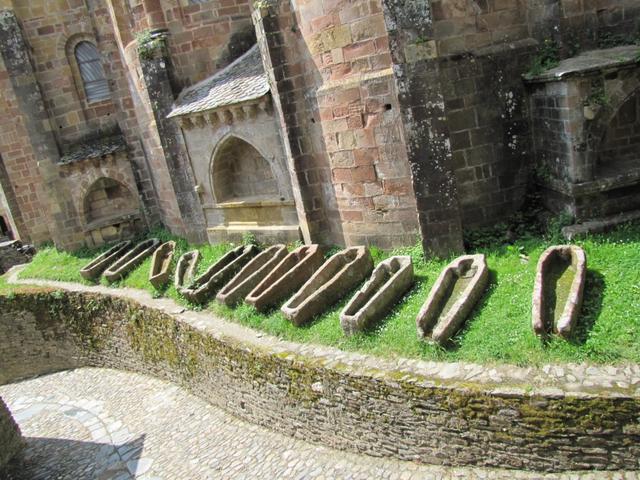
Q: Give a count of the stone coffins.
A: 11